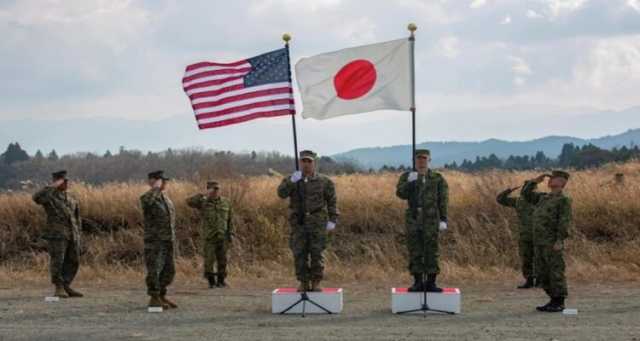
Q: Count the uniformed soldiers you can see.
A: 7